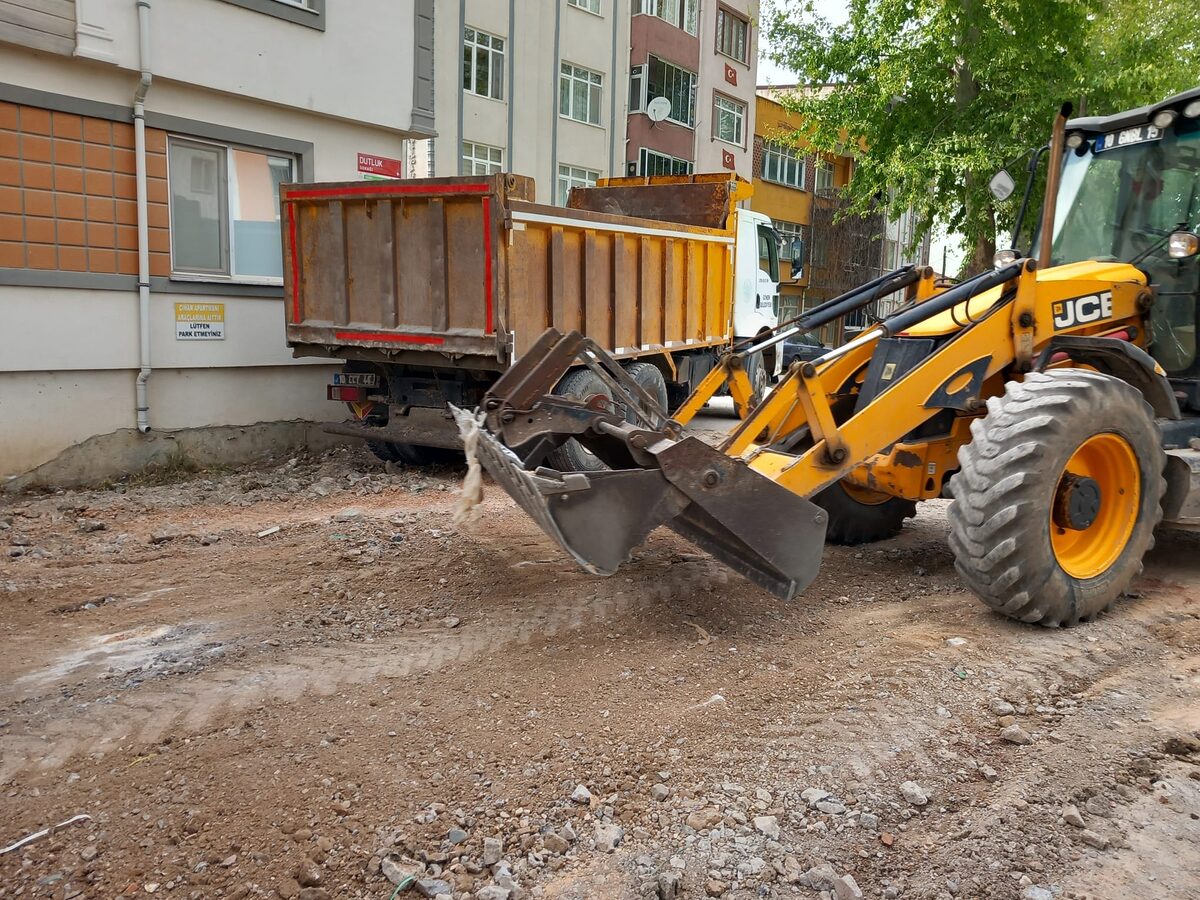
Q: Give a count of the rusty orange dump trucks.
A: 1